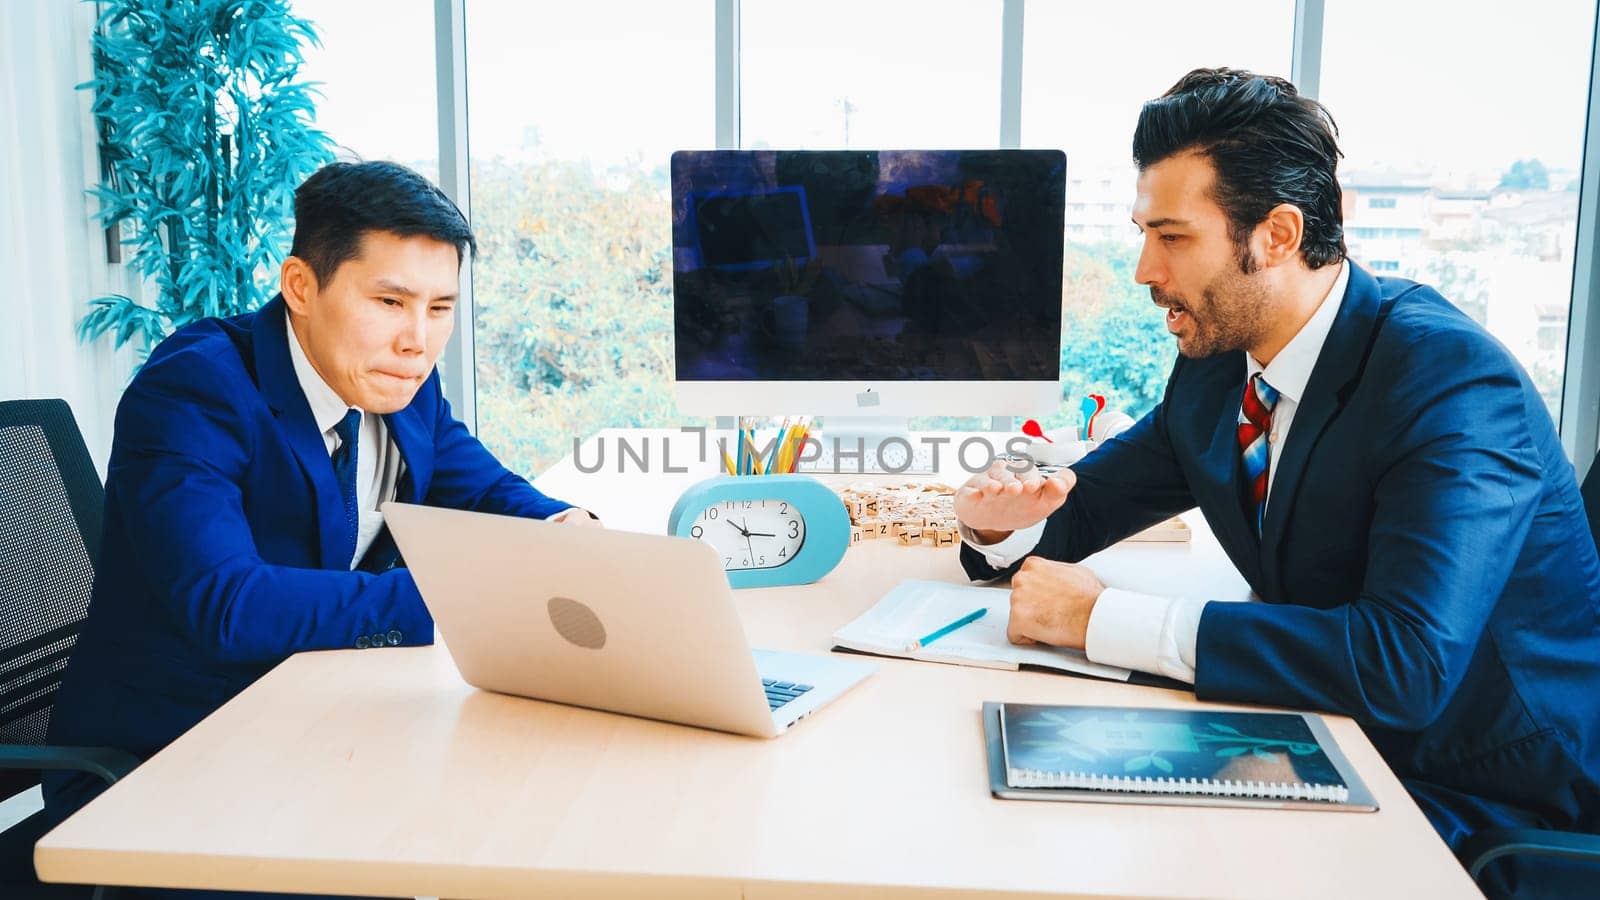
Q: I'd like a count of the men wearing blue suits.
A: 2